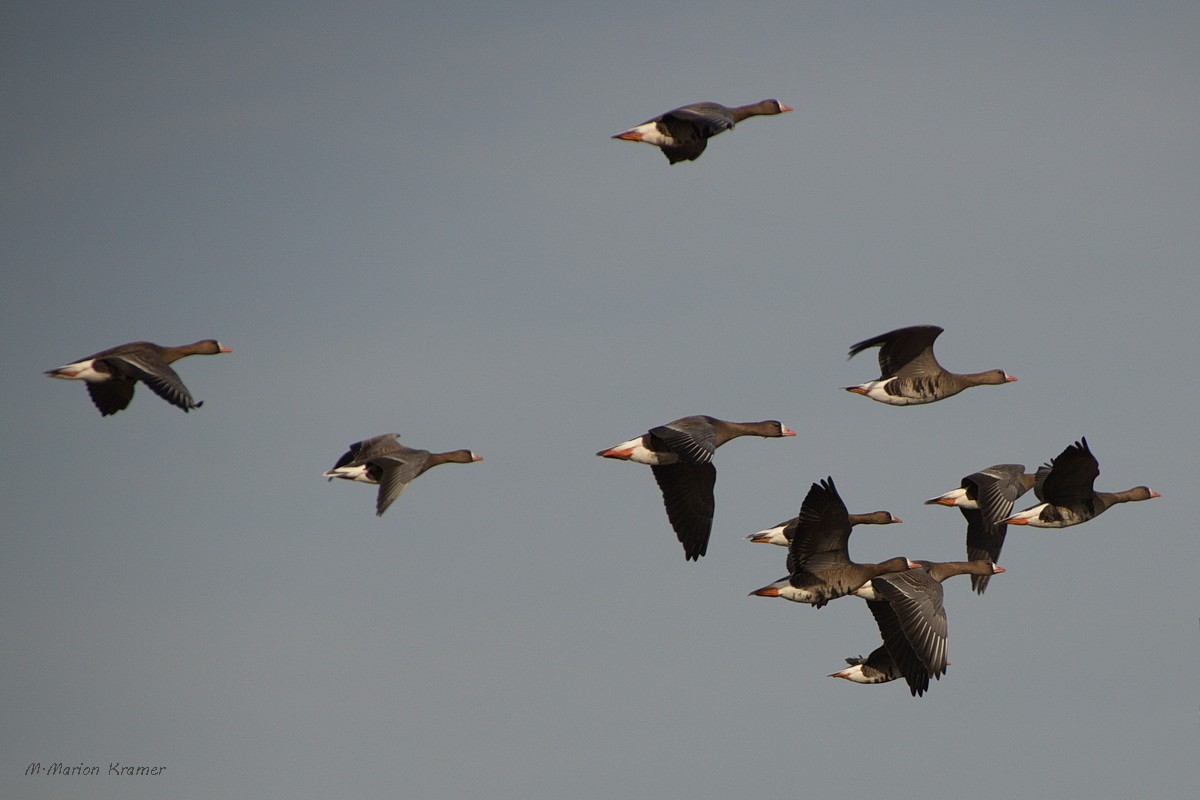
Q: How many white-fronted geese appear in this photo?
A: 11